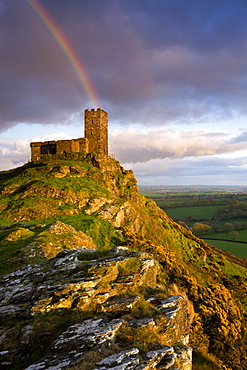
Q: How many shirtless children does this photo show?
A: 0